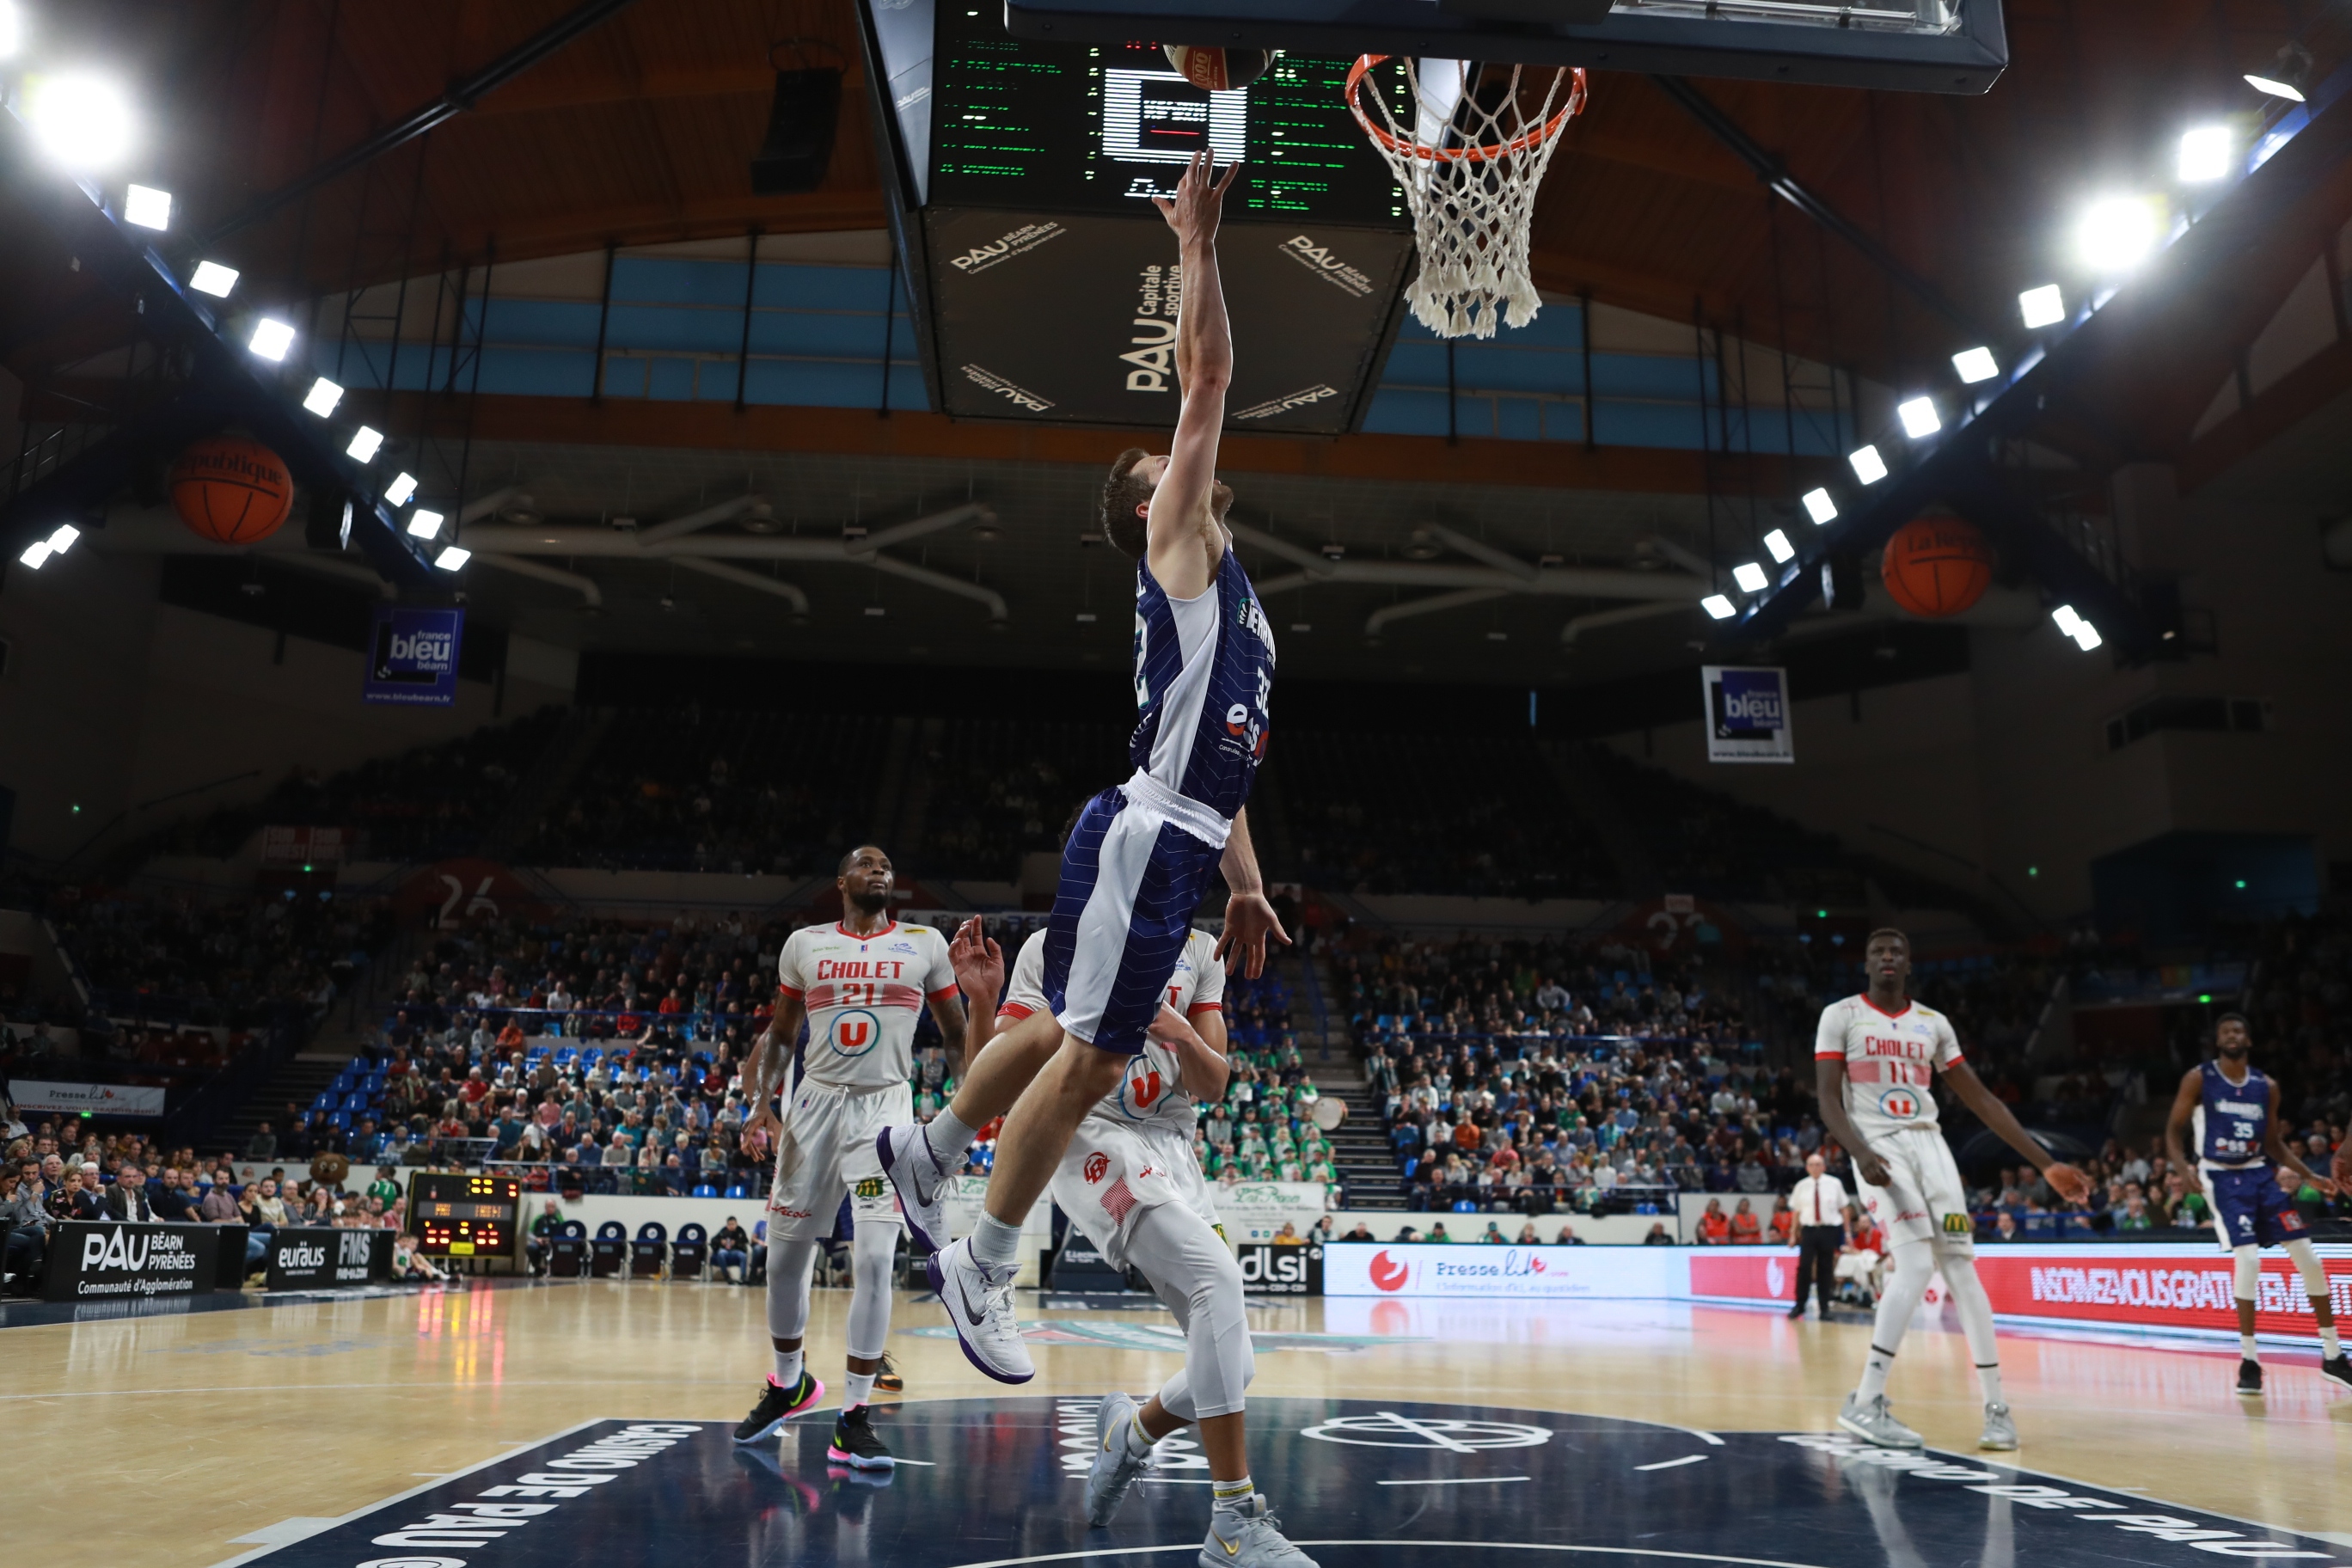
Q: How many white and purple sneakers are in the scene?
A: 2